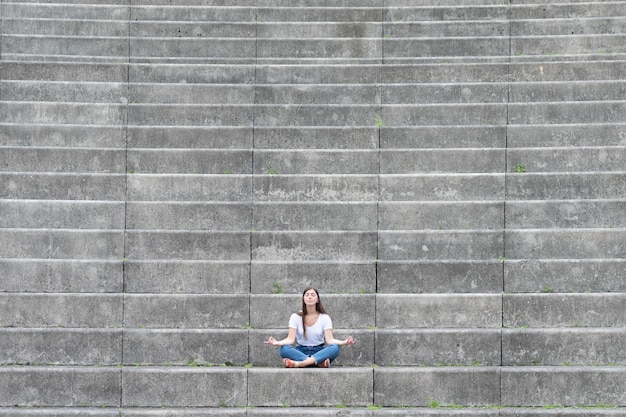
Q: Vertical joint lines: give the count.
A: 4